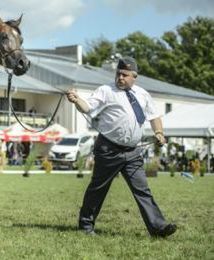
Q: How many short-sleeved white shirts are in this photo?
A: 1